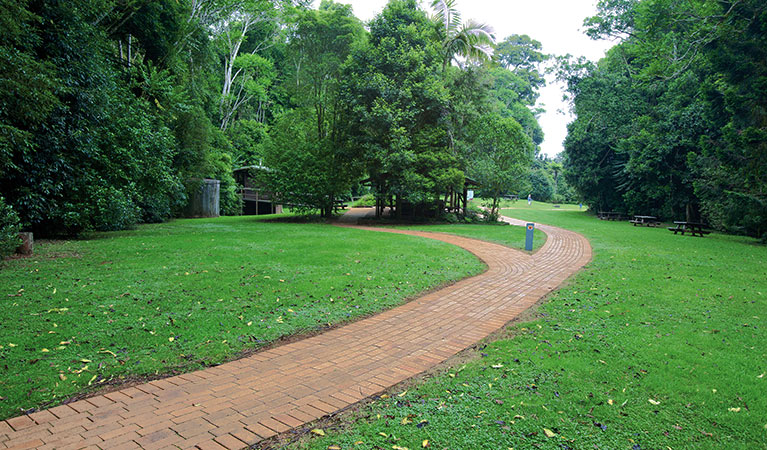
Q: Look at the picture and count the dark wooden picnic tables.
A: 3